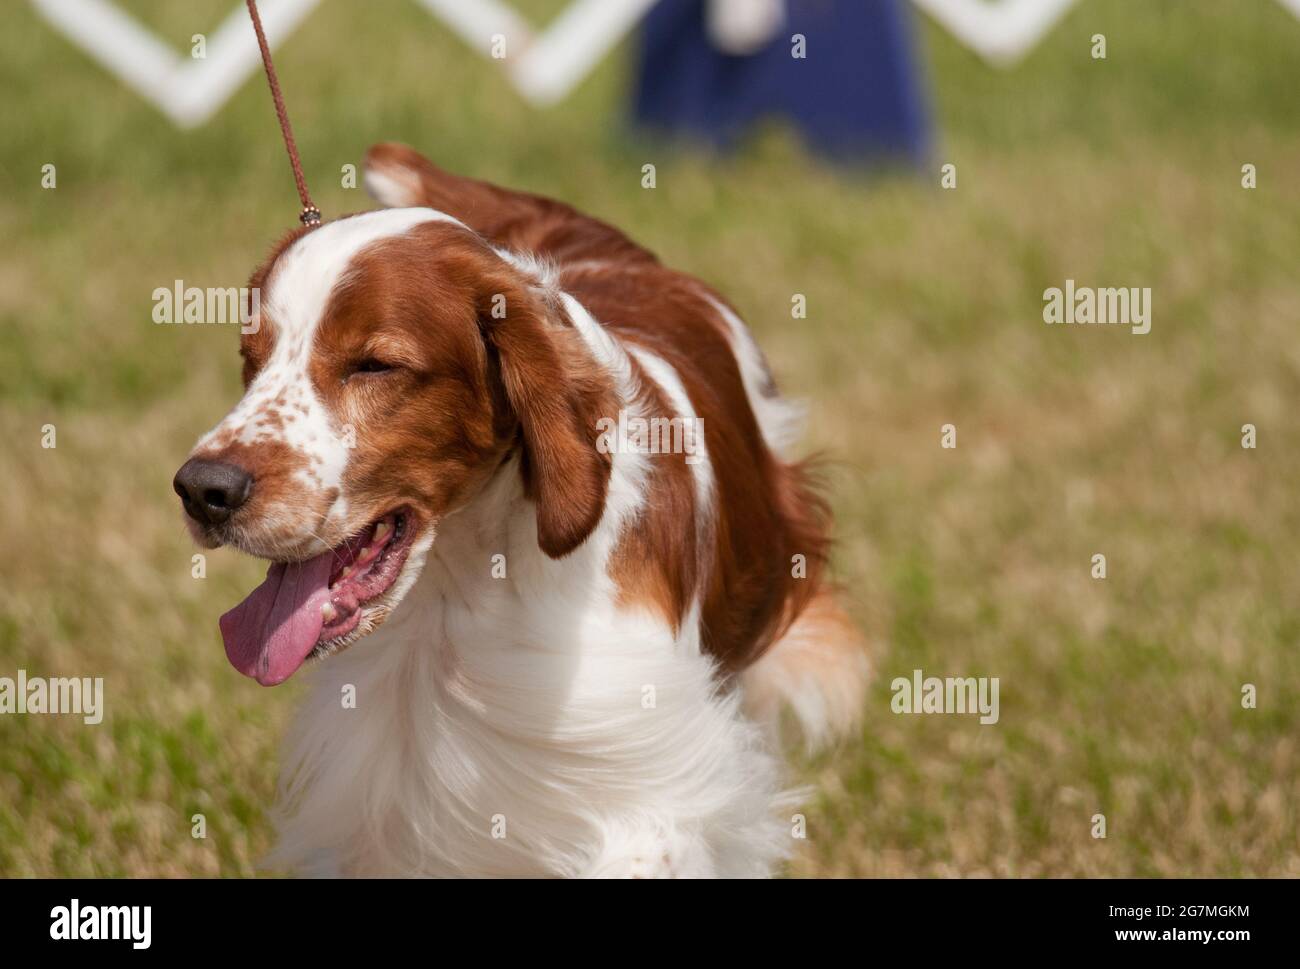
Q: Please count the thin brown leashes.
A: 1